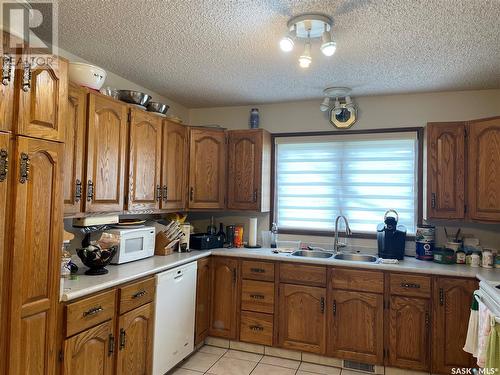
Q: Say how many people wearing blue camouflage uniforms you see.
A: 0